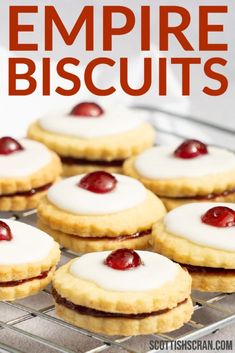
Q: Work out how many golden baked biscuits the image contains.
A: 7